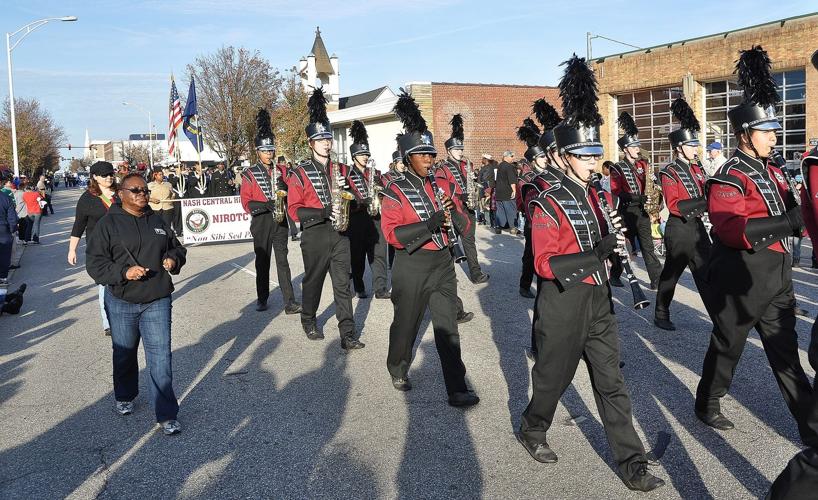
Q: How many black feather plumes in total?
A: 12